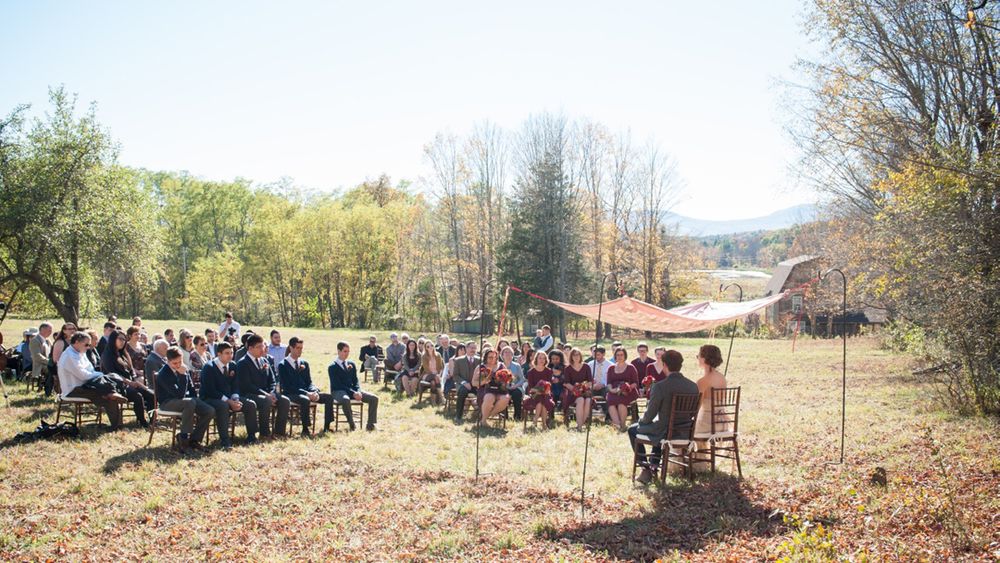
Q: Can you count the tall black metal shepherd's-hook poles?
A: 4